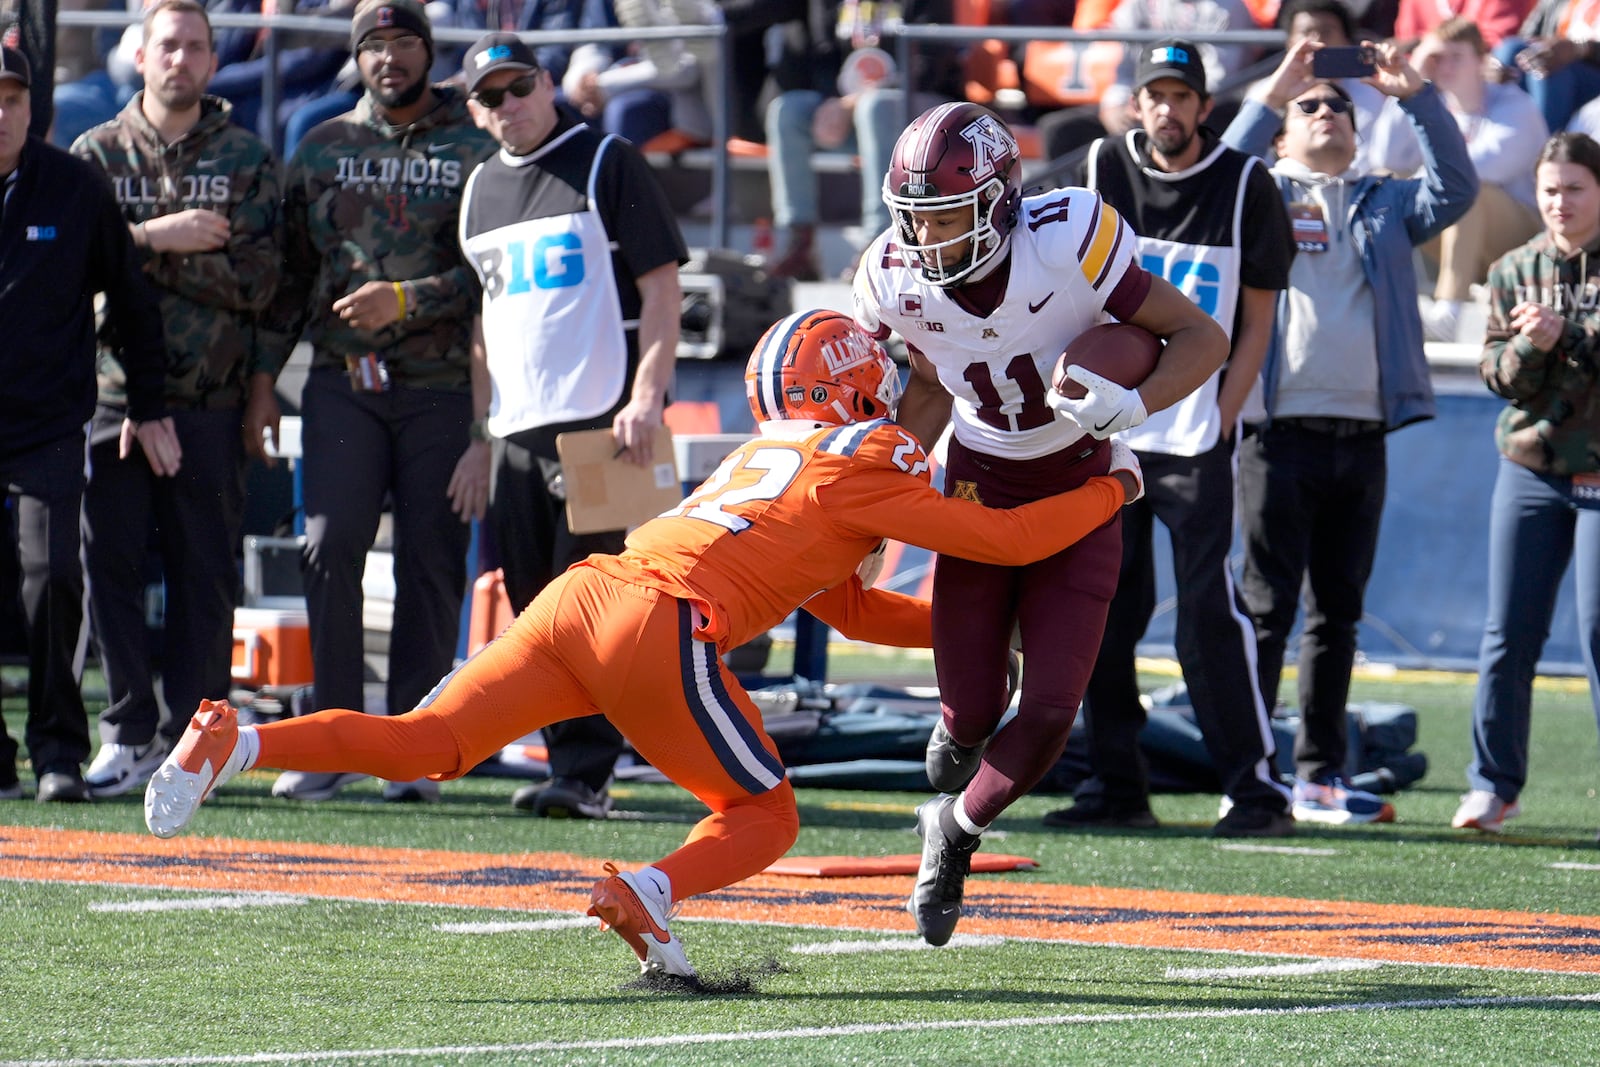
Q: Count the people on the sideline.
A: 7